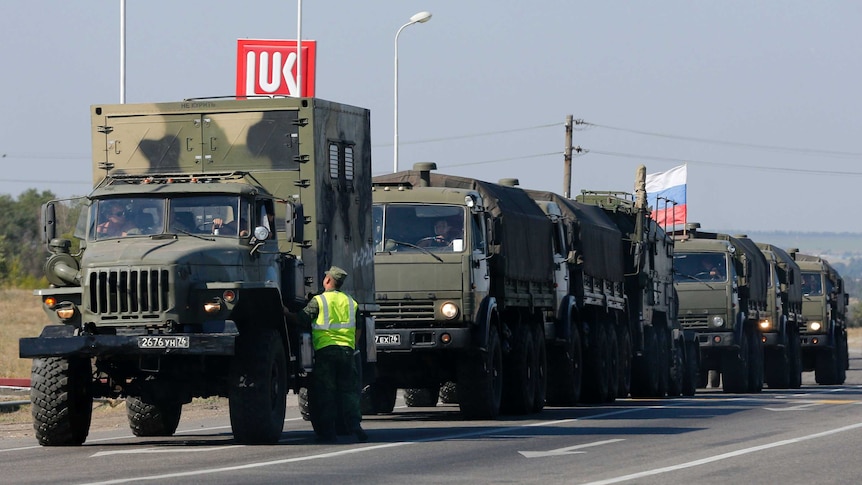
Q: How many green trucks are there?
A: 7